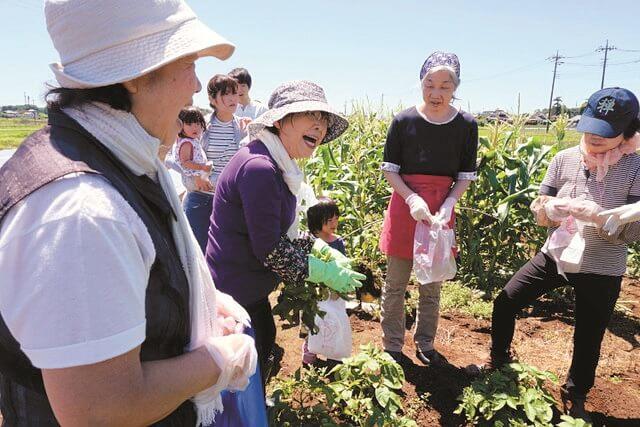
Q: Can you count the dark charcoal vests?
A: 1